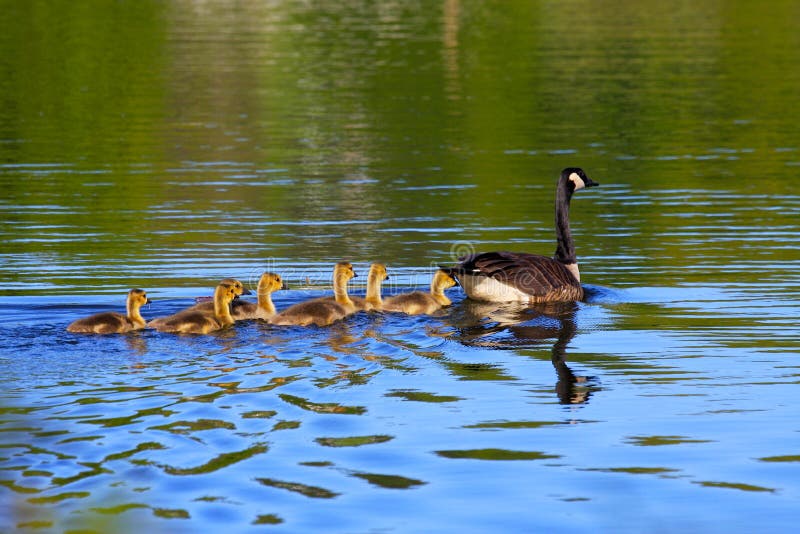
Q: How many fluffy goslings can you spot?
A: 7